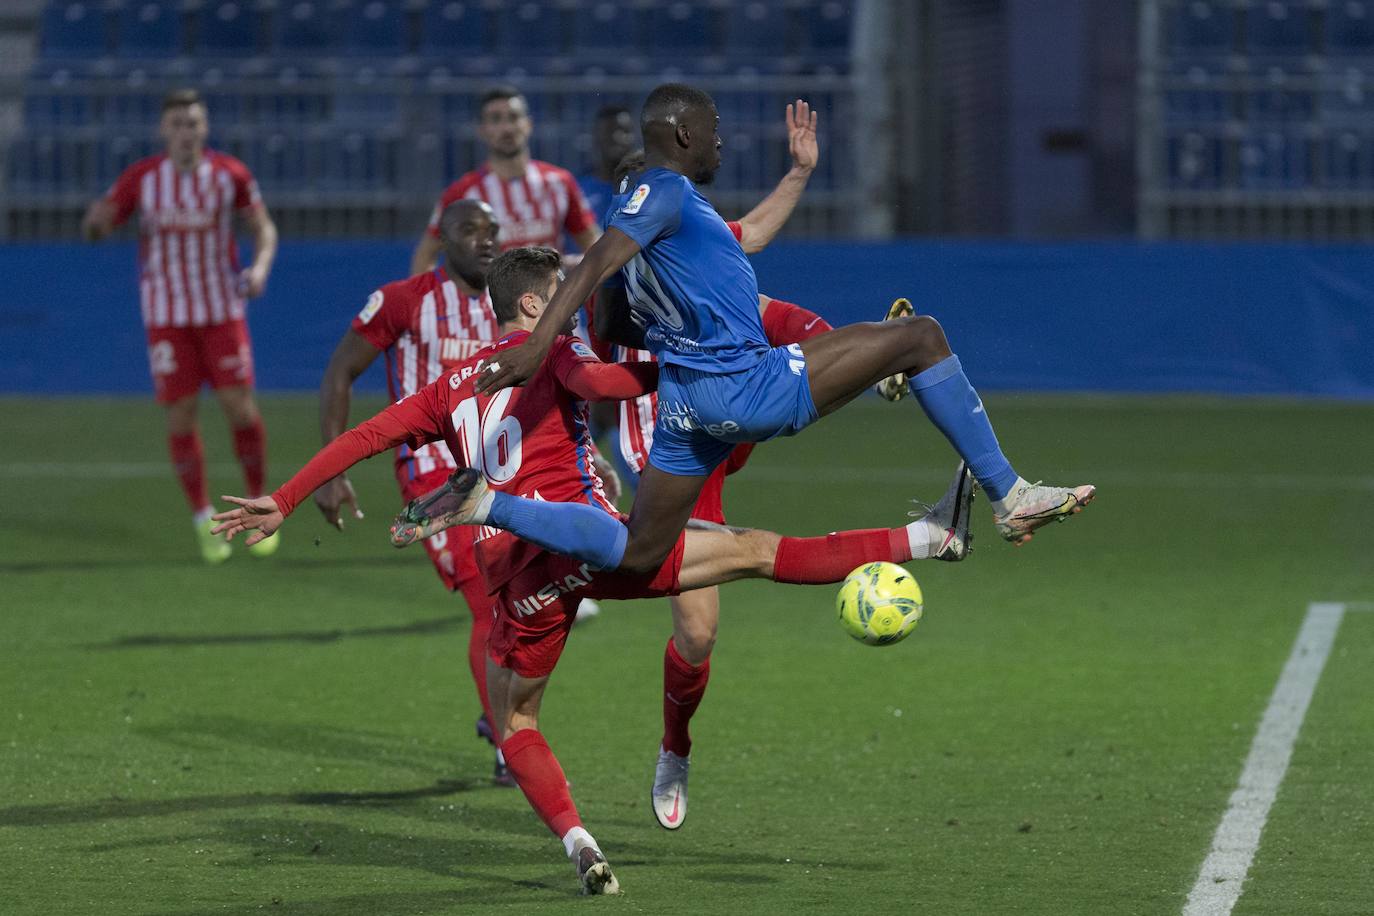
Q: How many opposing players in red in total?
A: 5